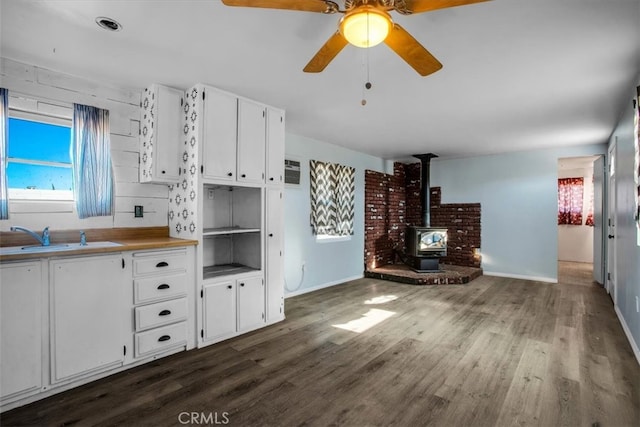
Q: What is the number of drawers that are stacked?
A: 4